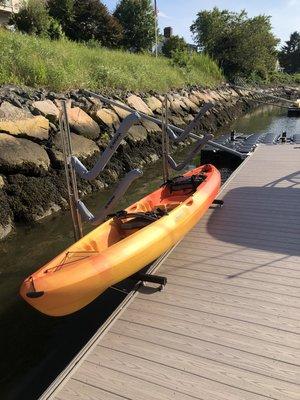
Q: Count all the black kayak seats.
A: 2